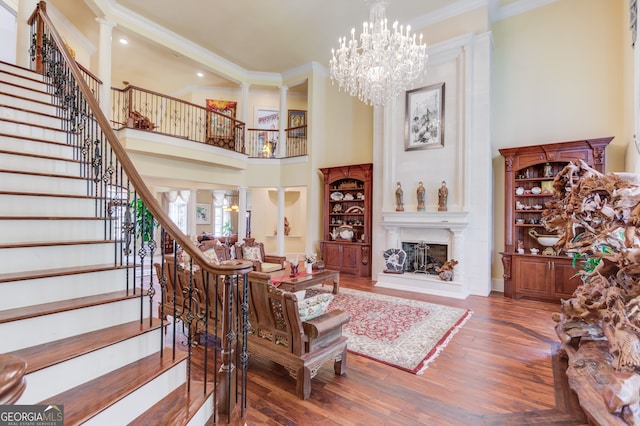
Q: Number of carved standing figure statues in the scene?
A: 3